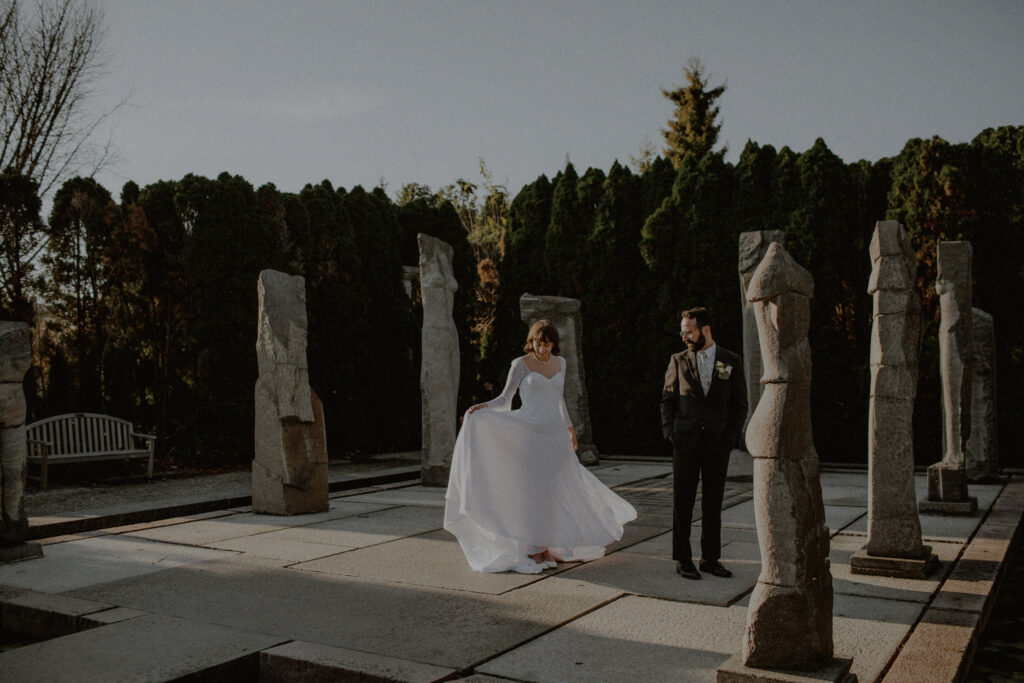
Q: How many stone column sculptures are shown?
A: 9